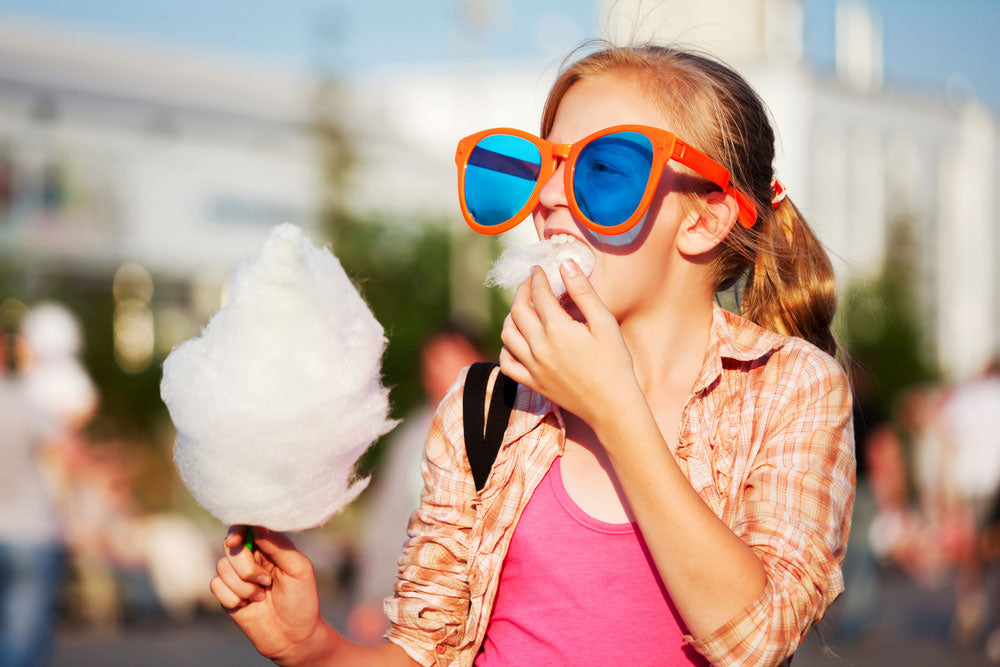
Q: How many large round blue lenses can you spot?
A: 2